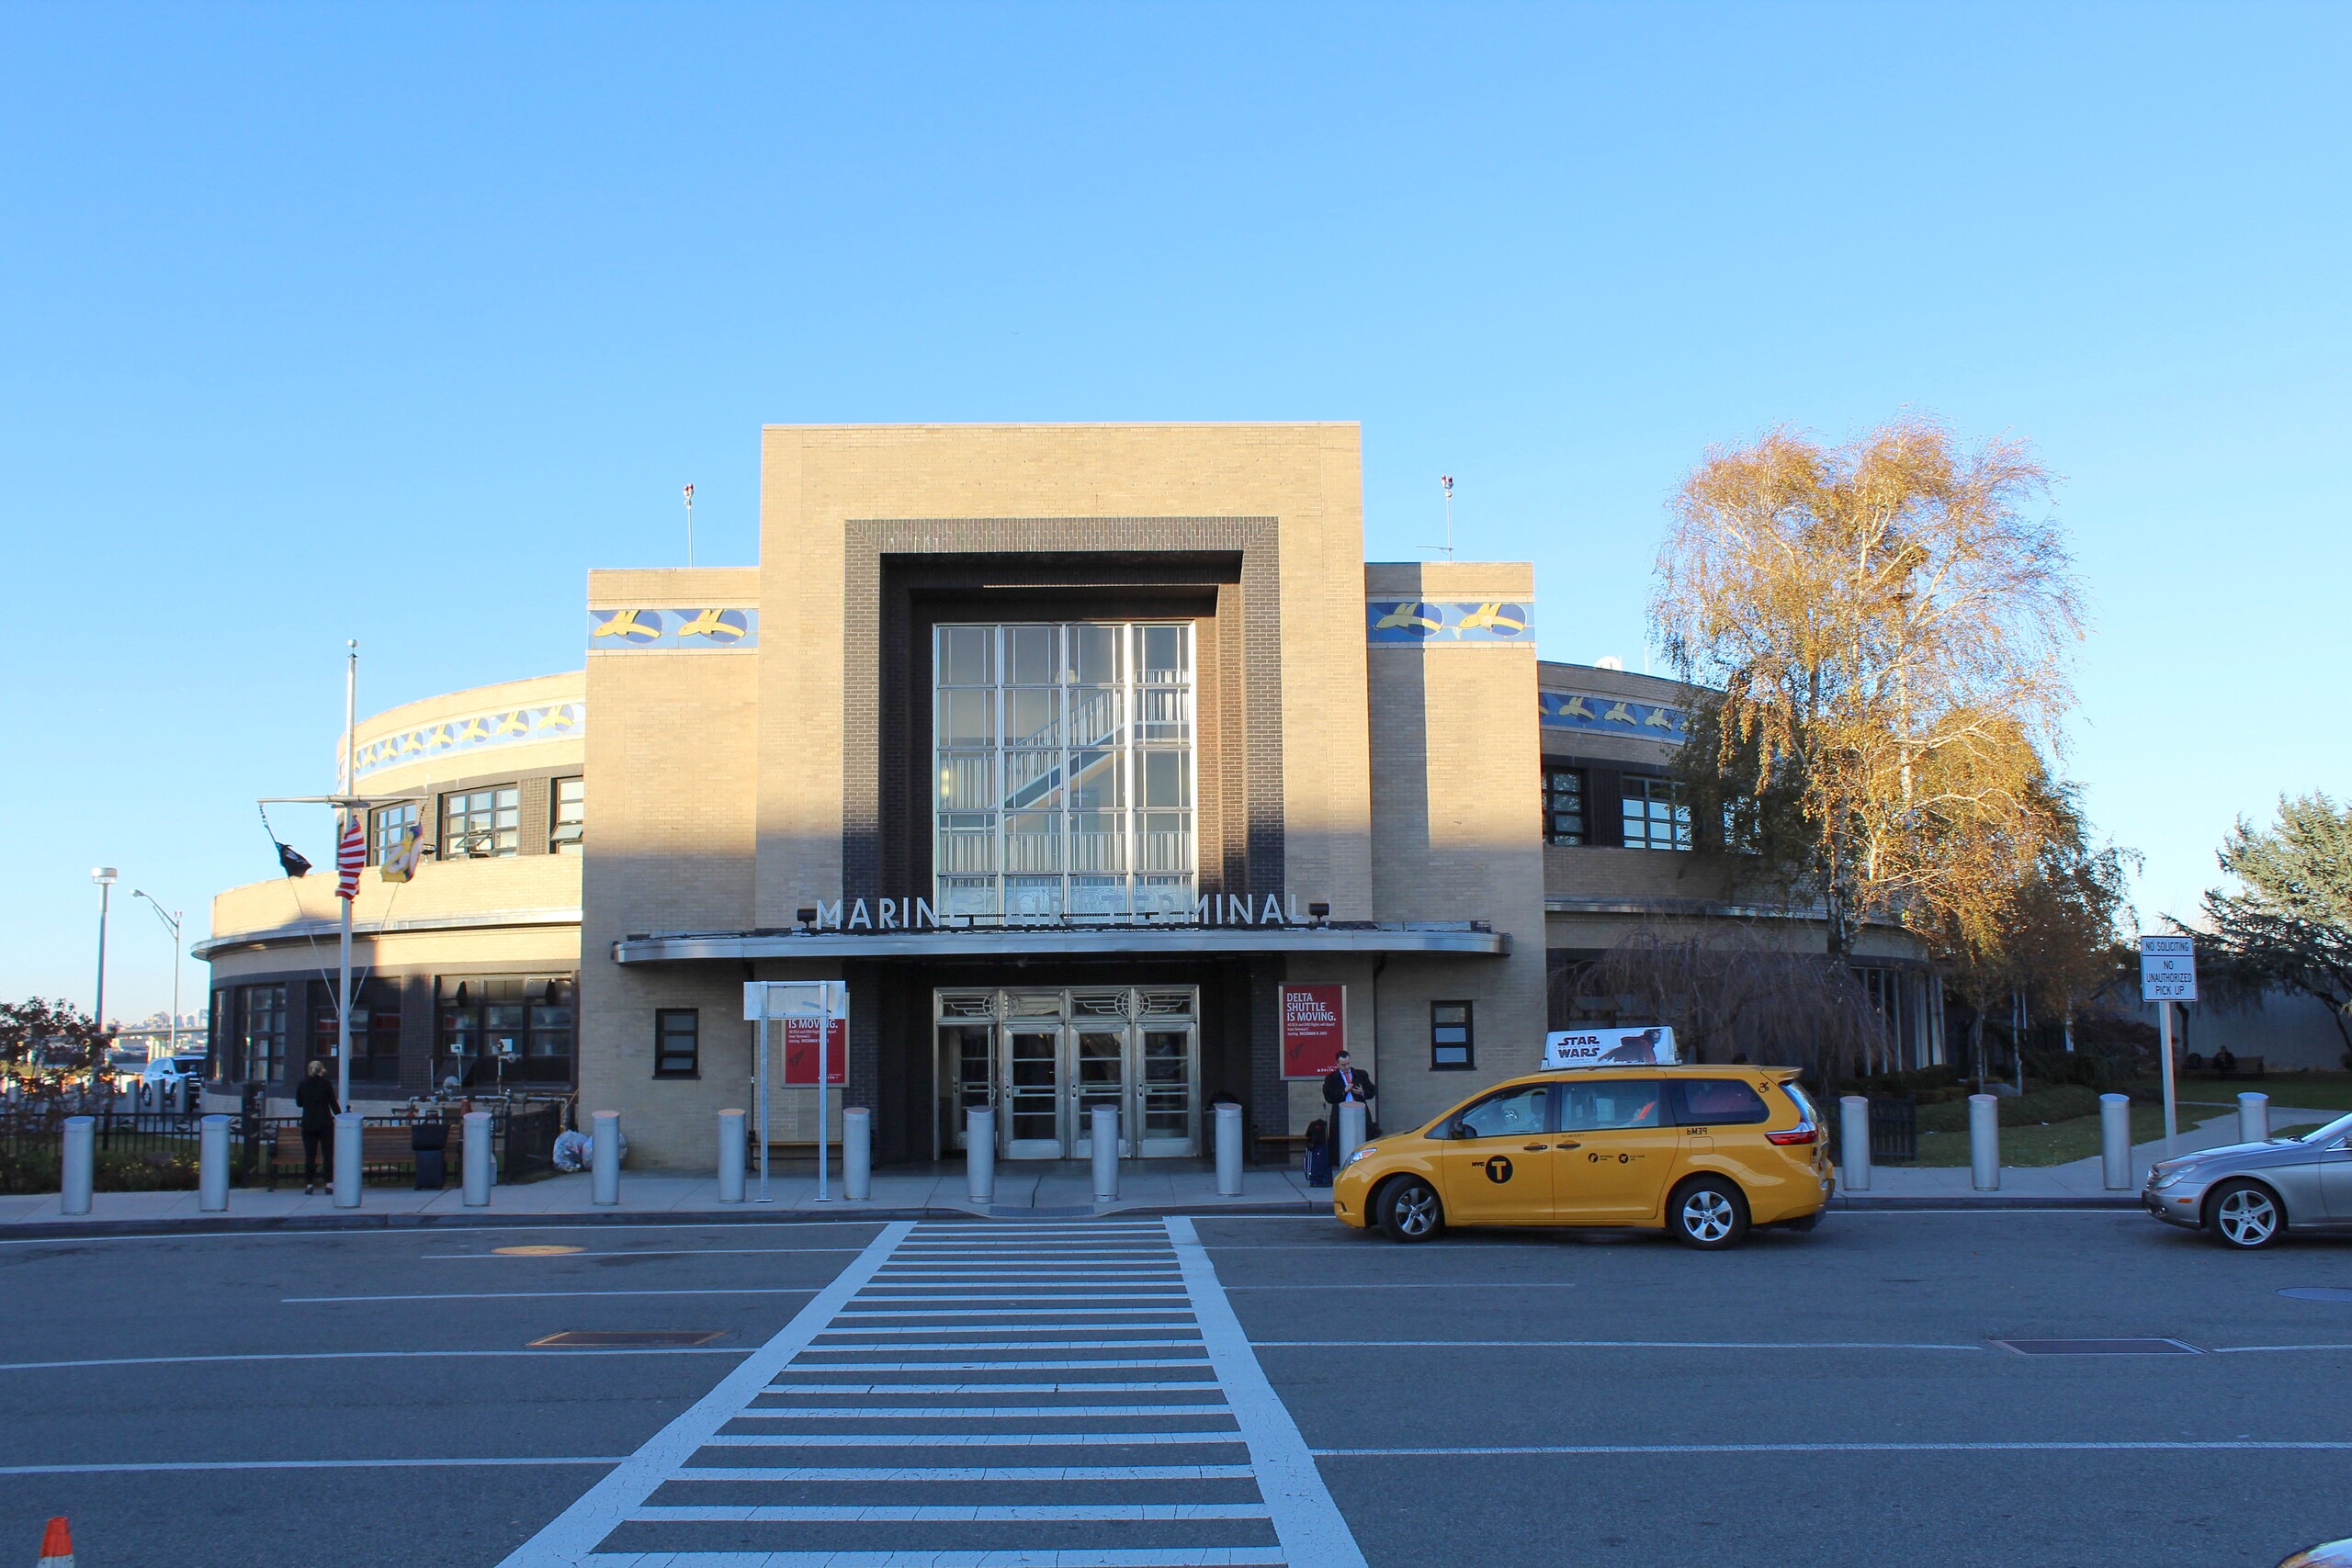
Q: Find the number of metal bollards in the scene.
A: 15